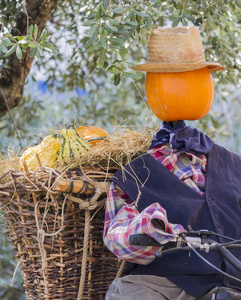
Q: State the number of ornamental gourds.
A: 3